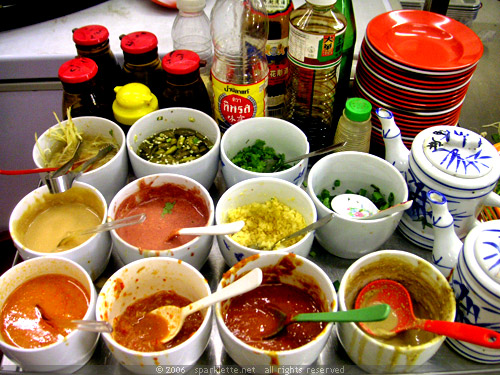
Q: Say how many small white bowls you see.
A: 11